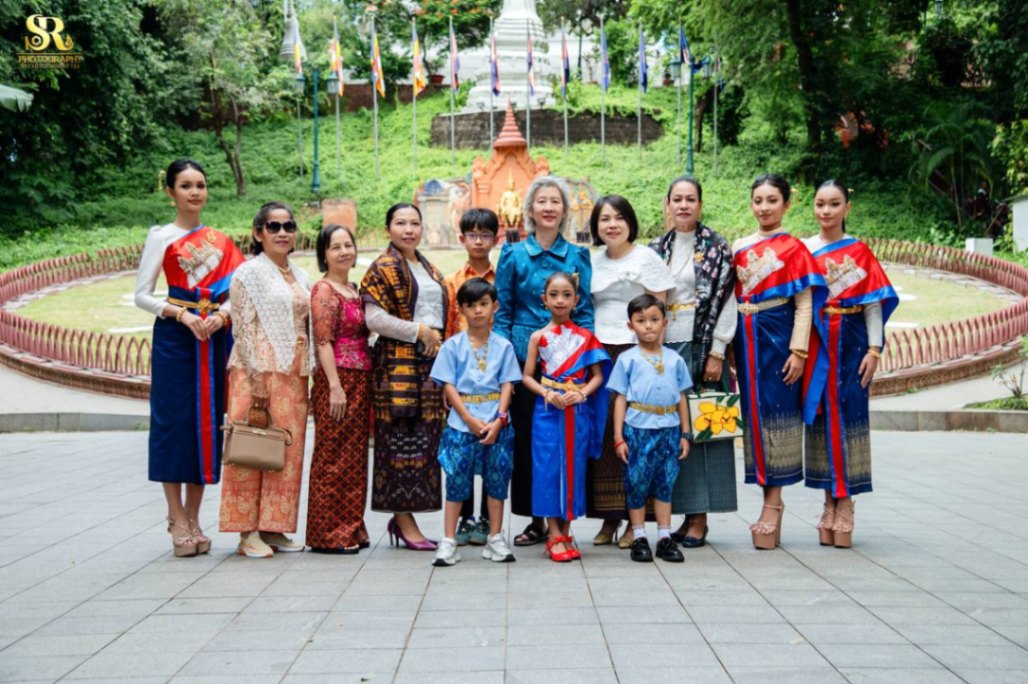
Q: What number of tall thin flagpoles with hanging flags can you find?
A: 12